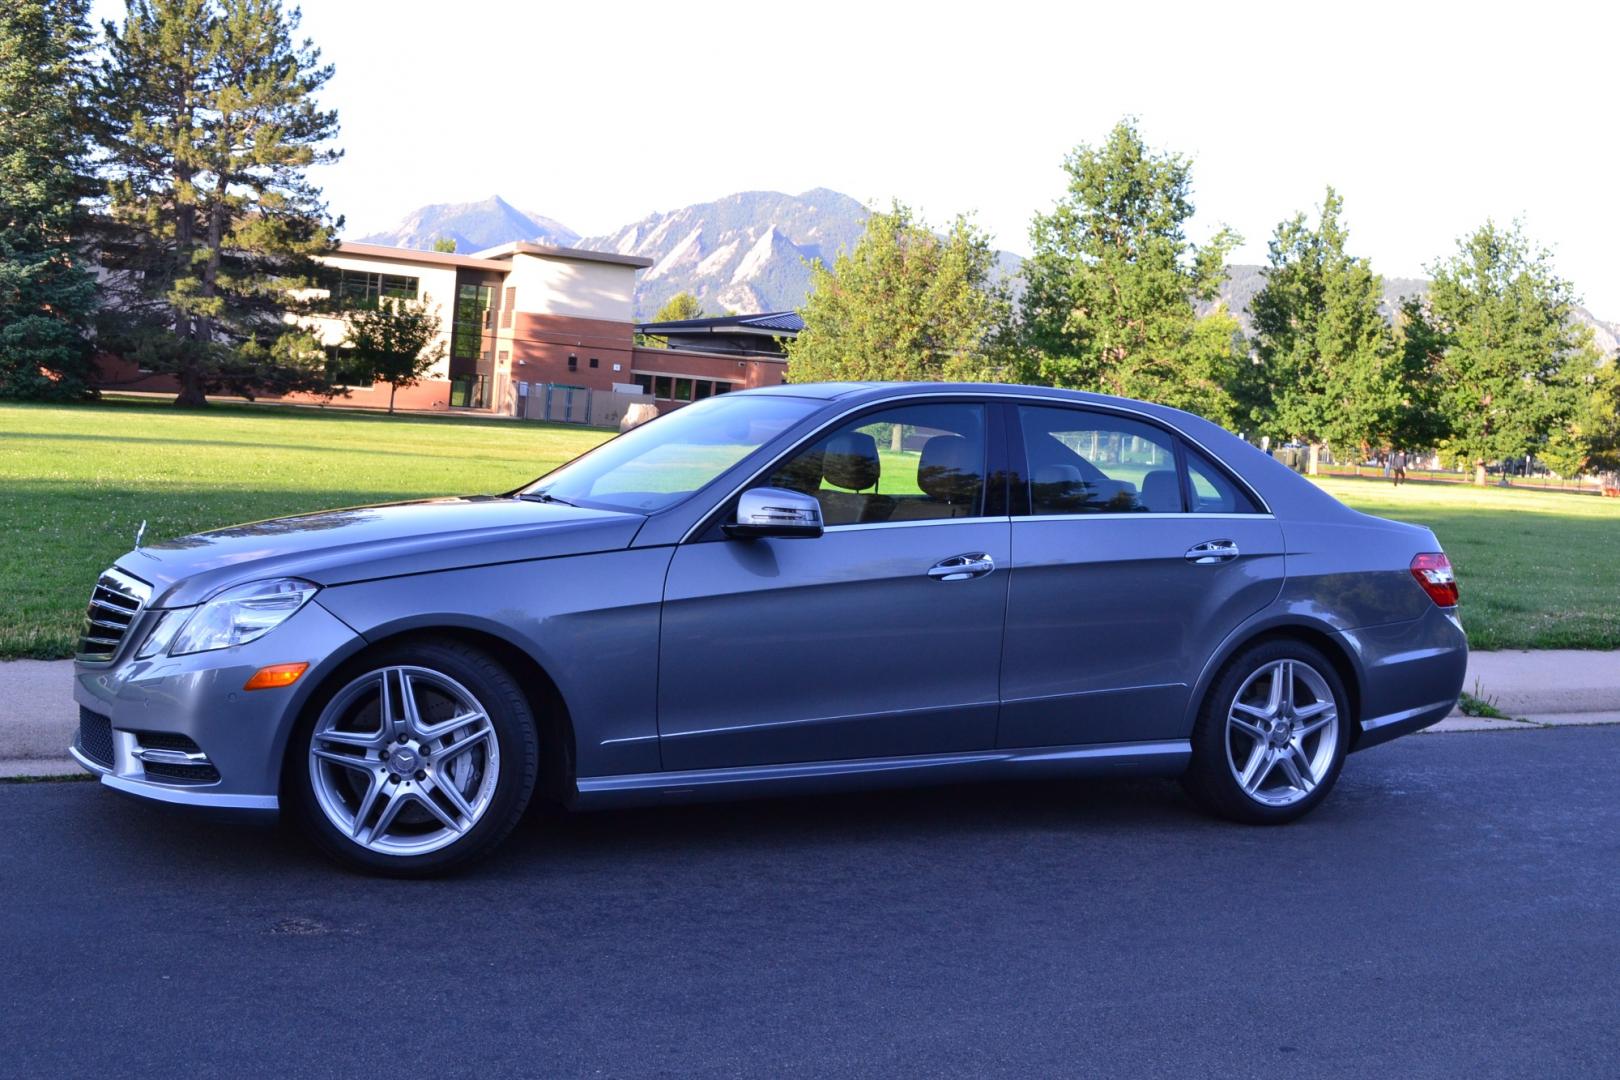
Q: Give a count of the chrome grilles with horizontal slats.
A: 1